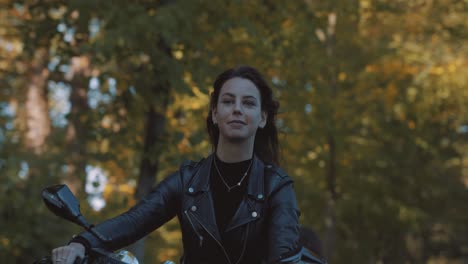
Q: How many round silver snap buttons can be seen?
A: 4